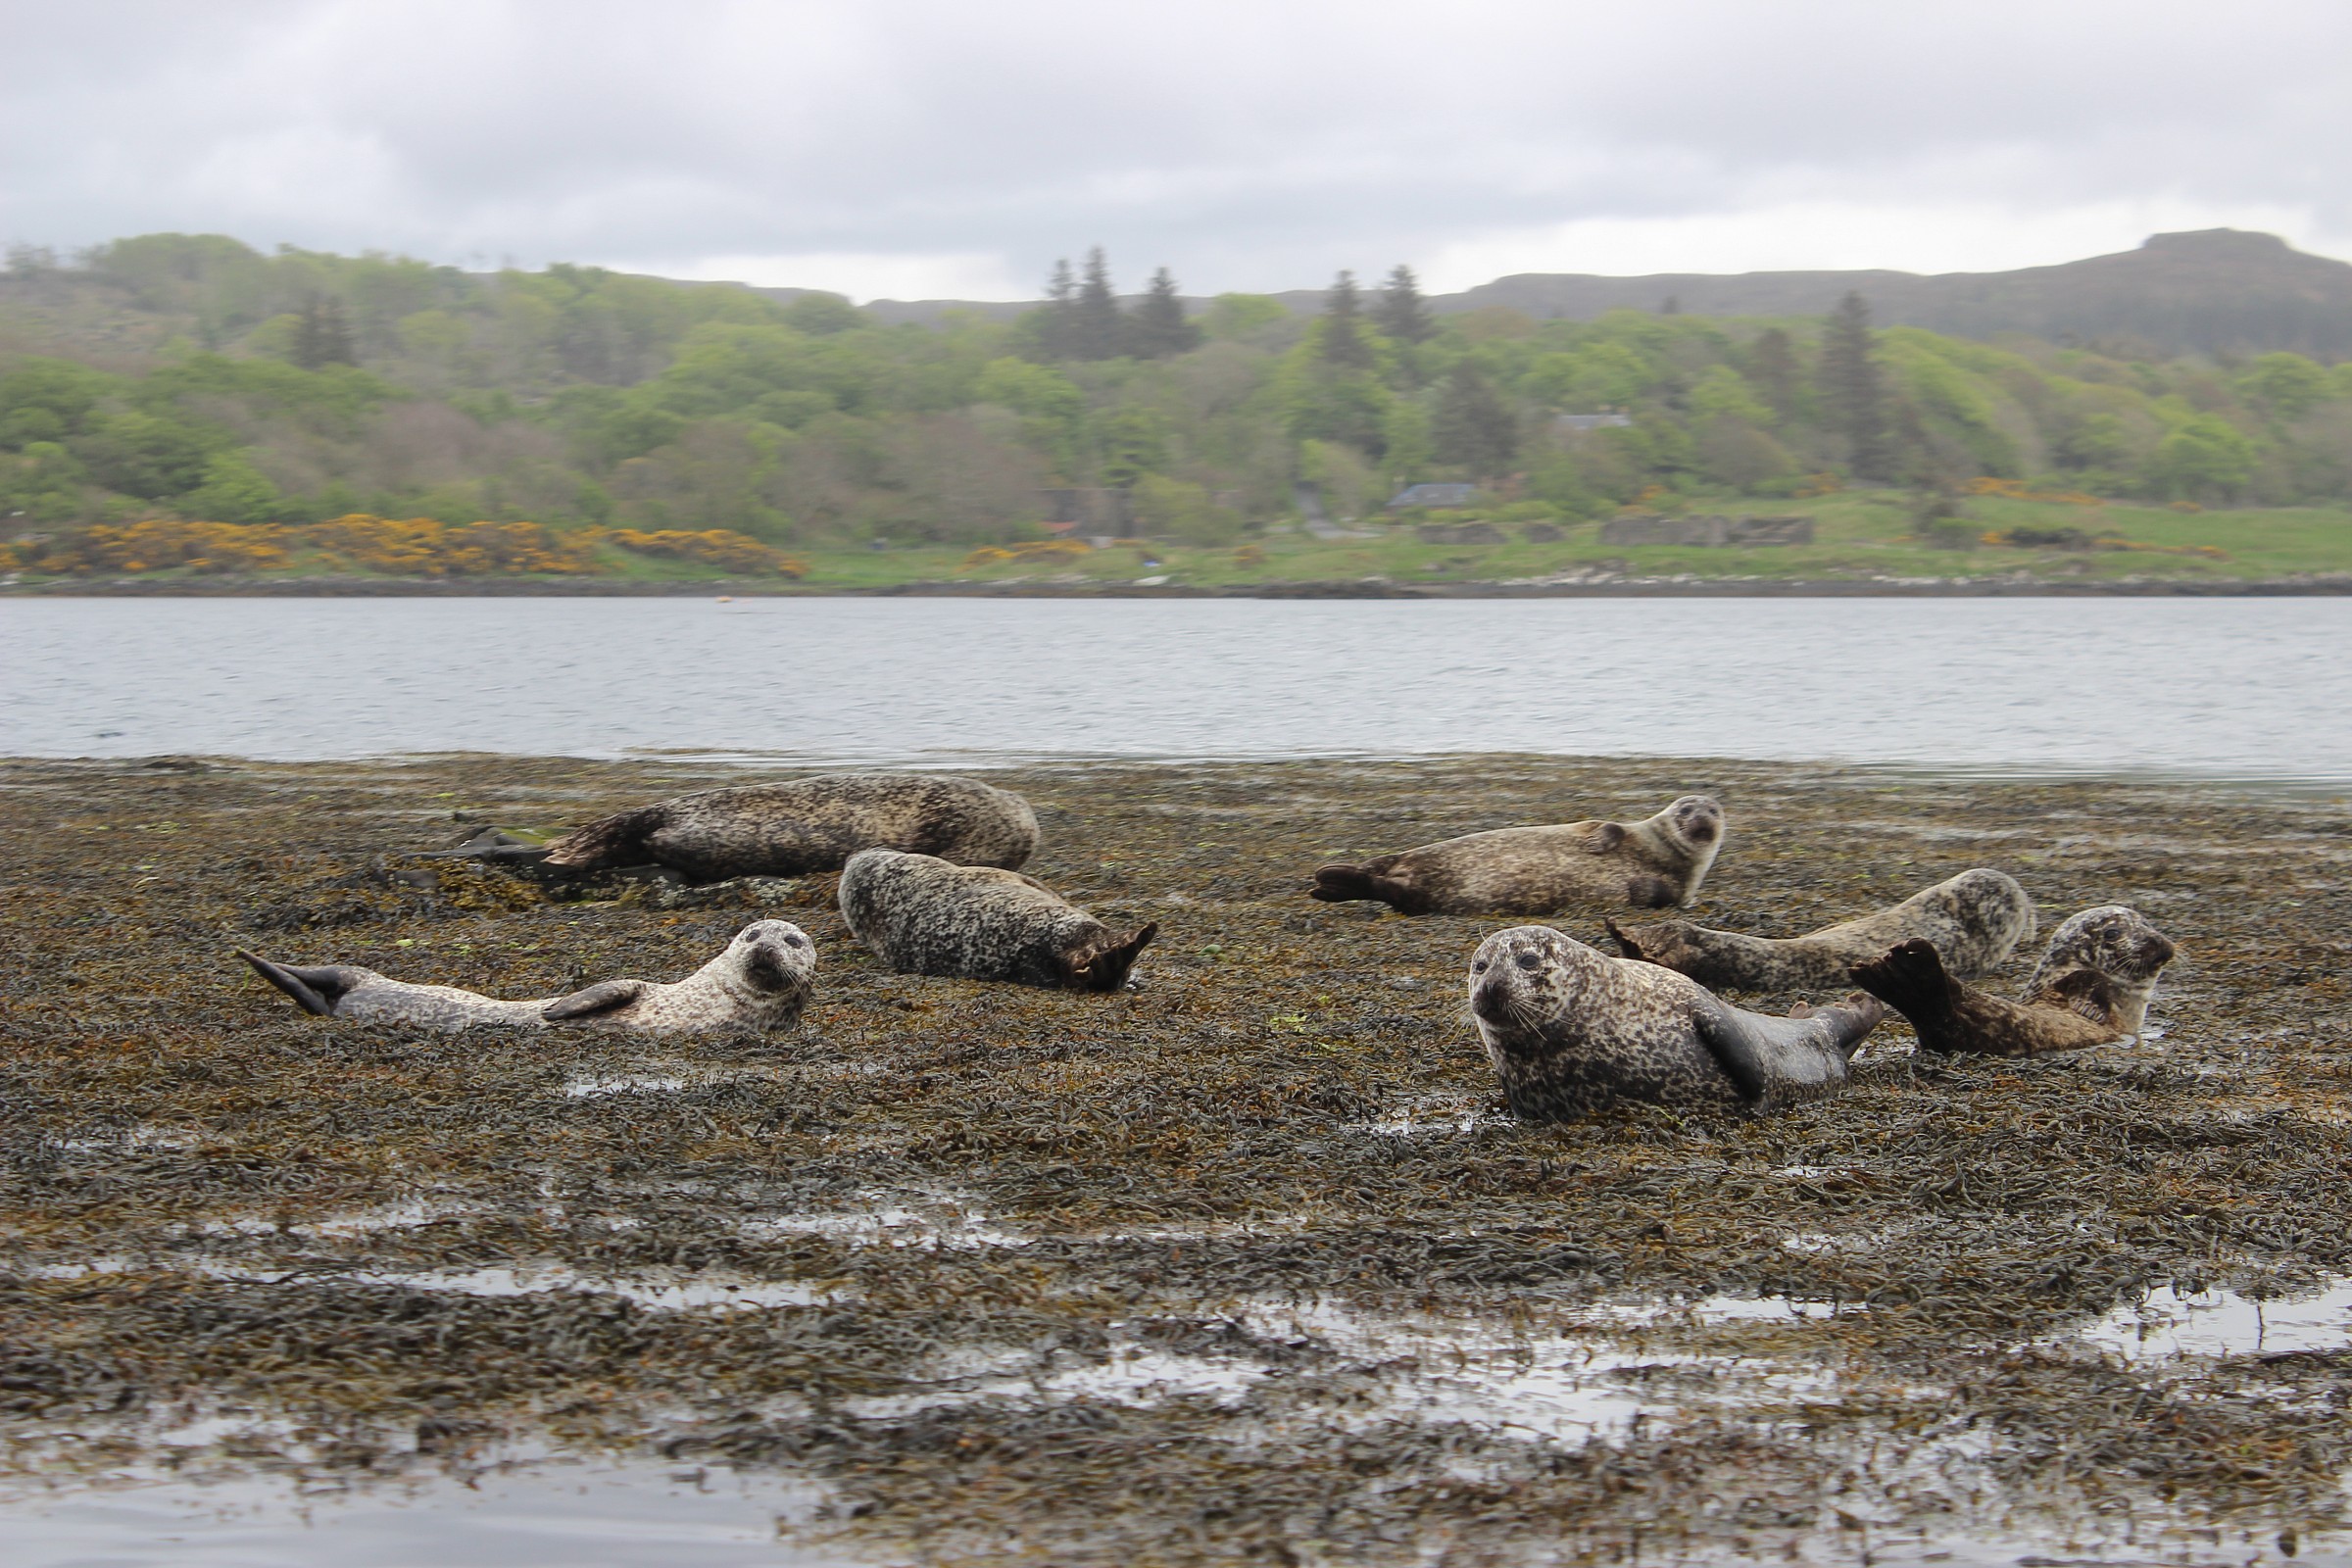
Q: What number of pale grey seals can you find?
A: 1